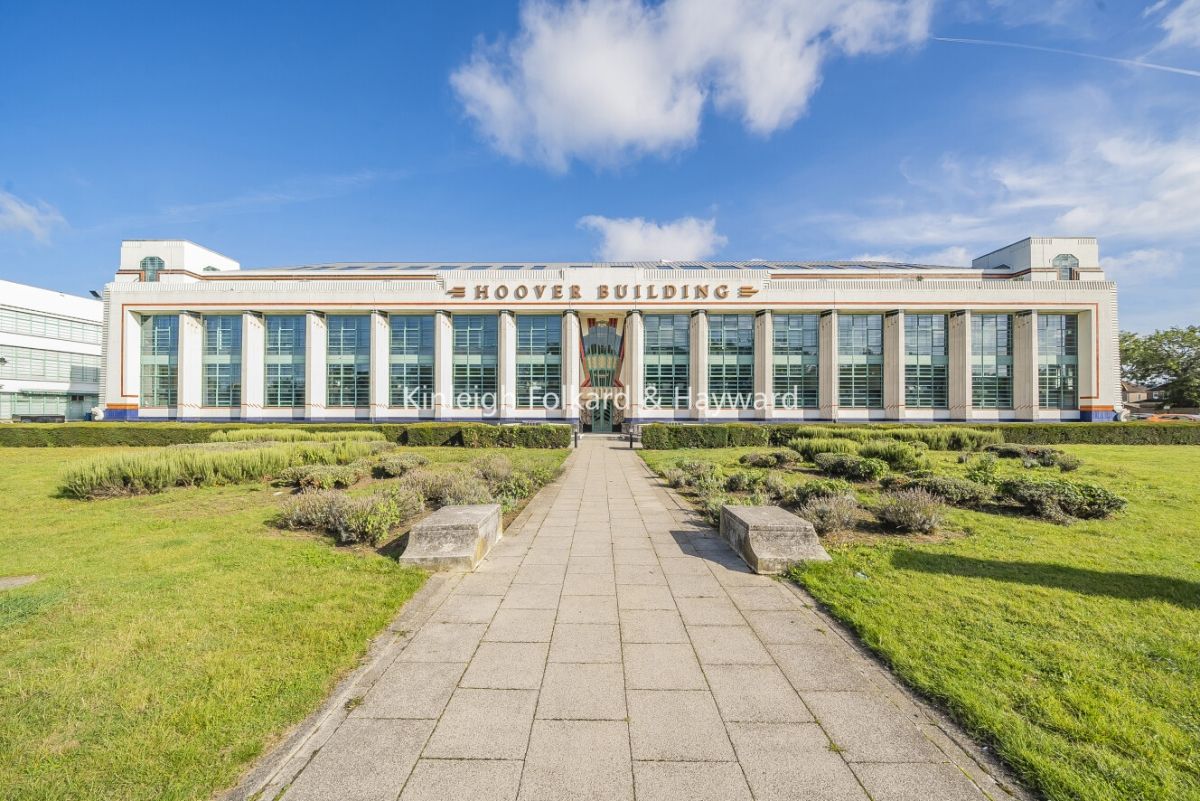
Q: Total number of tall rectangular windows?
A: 14